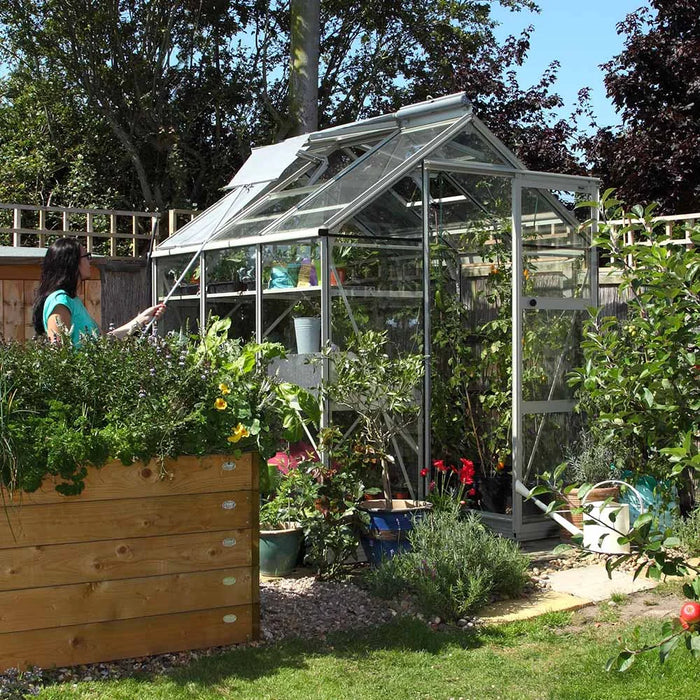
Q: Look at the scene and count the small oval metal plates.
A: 5